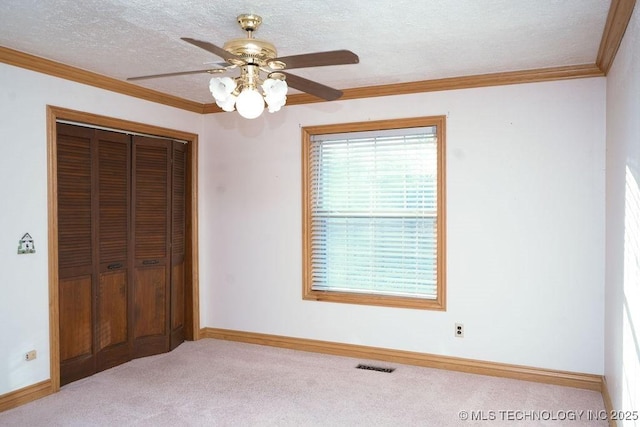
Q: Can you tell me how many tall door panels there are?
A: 4